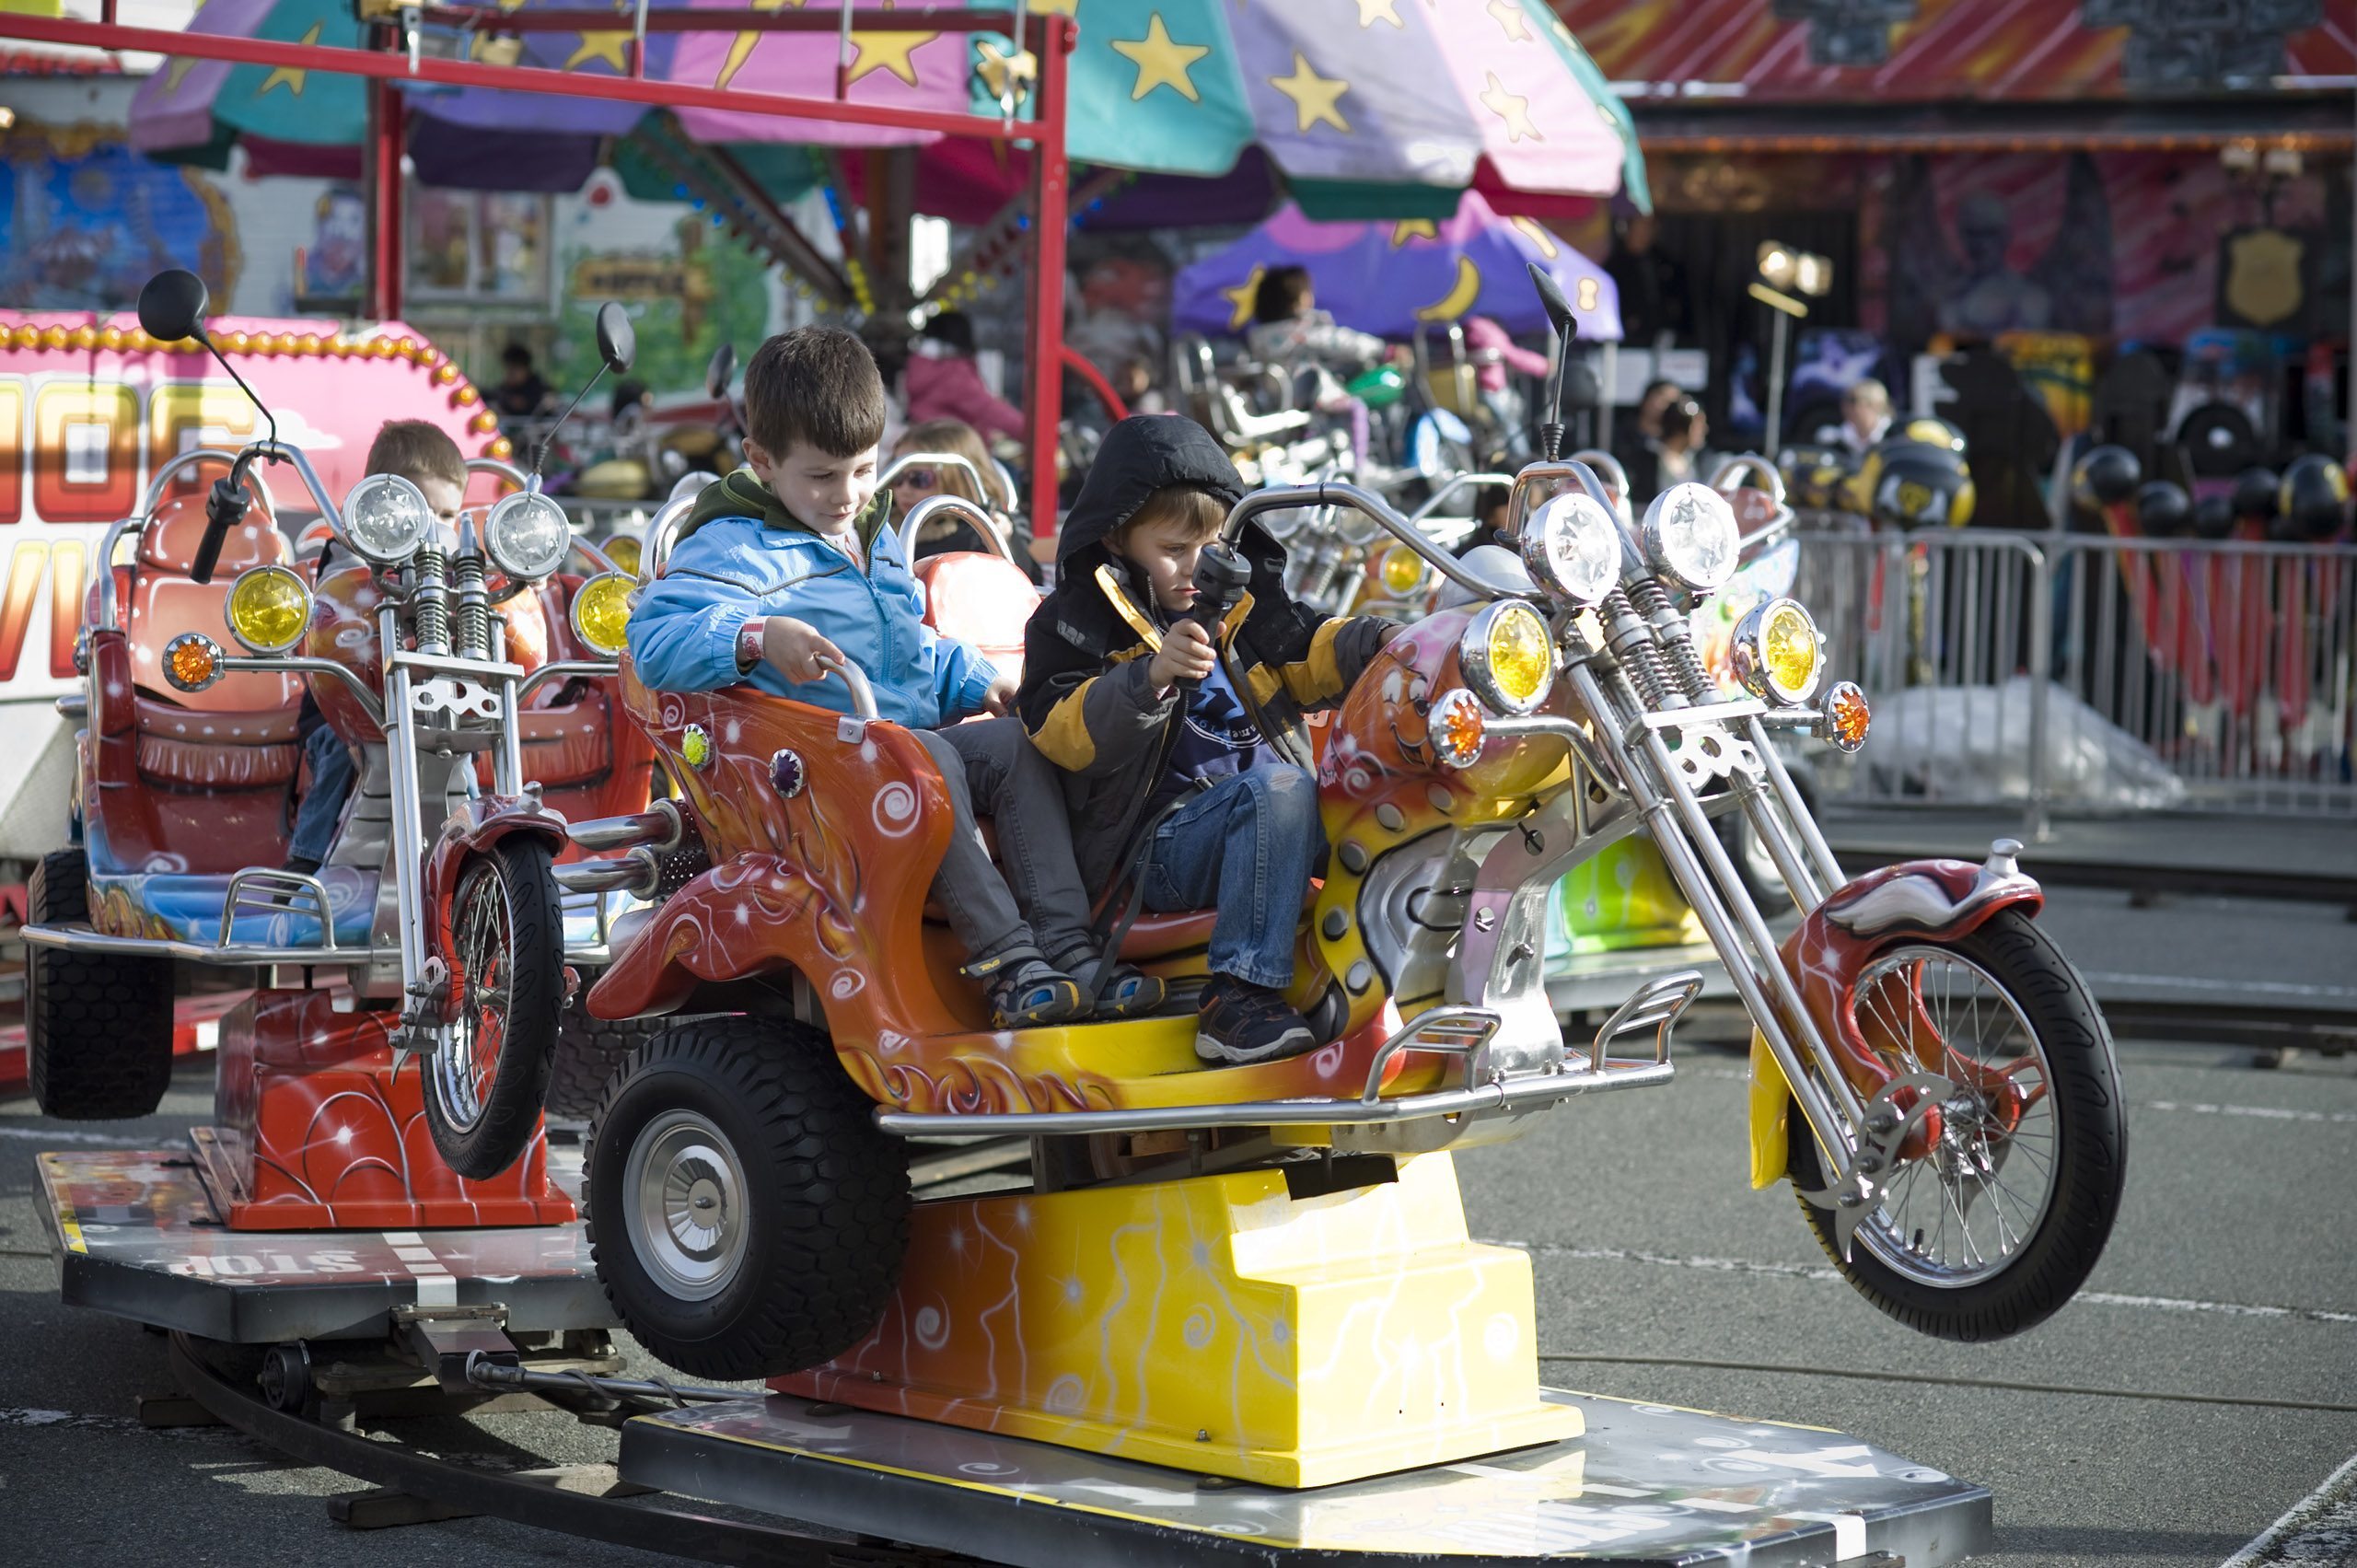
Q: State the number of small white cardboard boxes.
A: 0